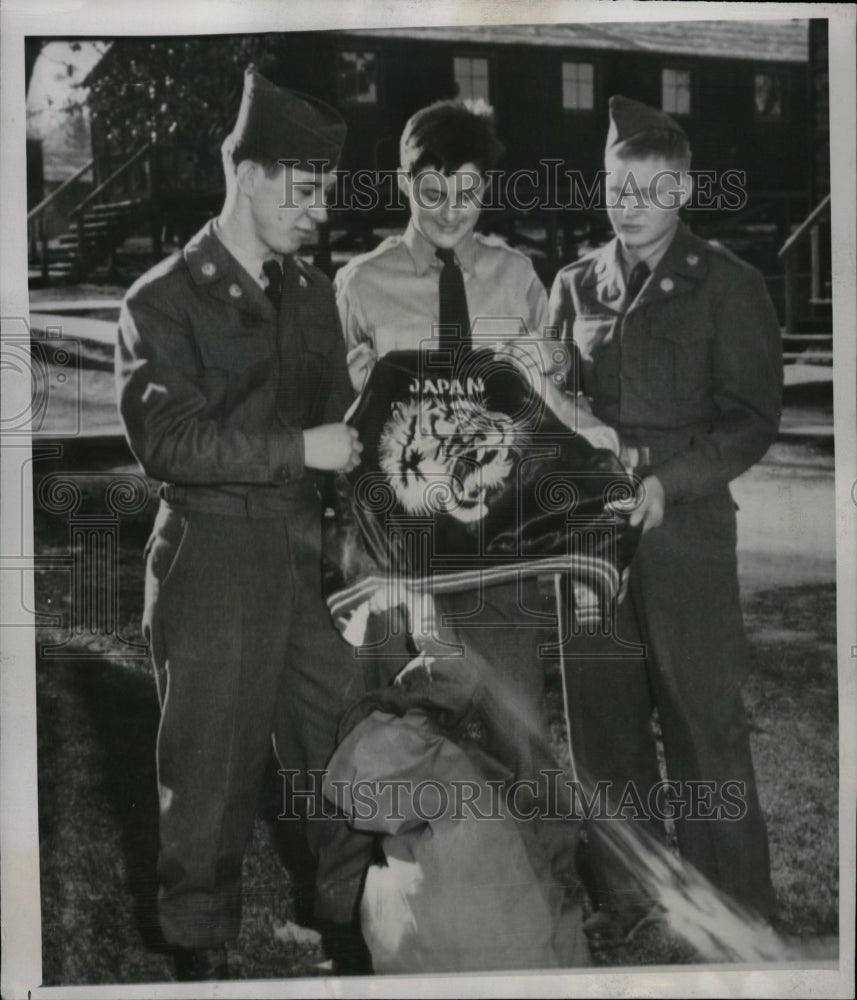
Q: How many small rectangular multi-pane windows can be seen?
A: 5